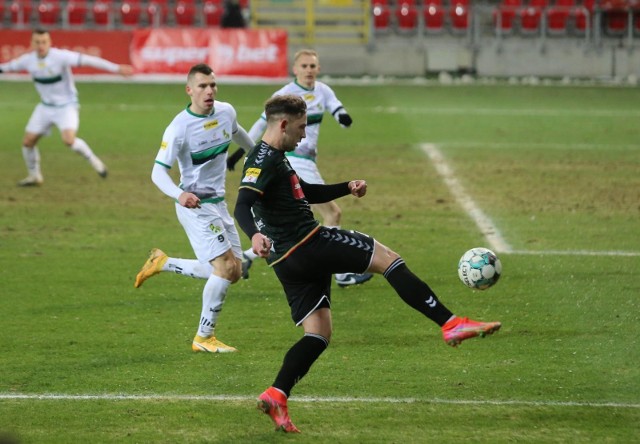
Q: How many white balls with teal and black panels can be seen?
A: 1